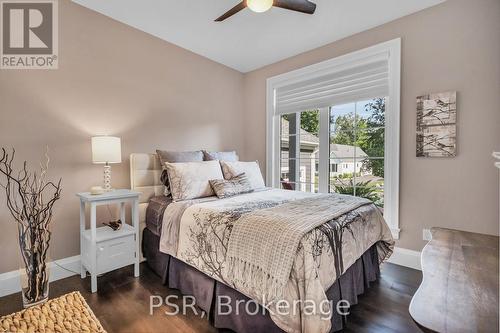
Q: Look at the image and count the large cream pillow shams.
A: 2